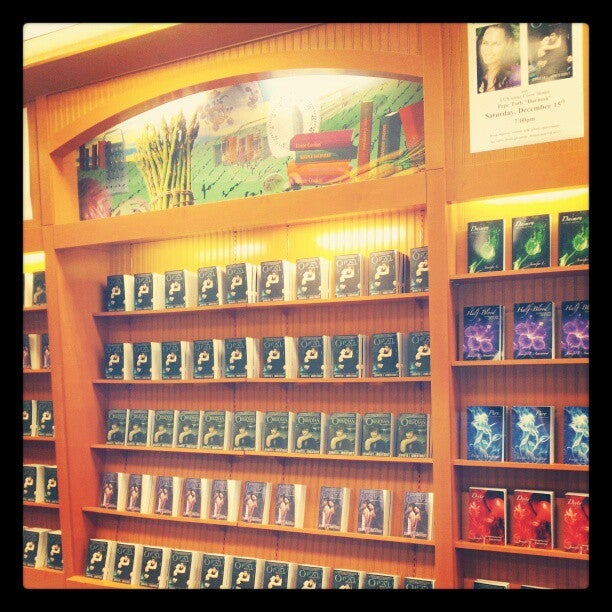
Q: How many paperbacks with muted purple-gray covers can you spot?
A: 10